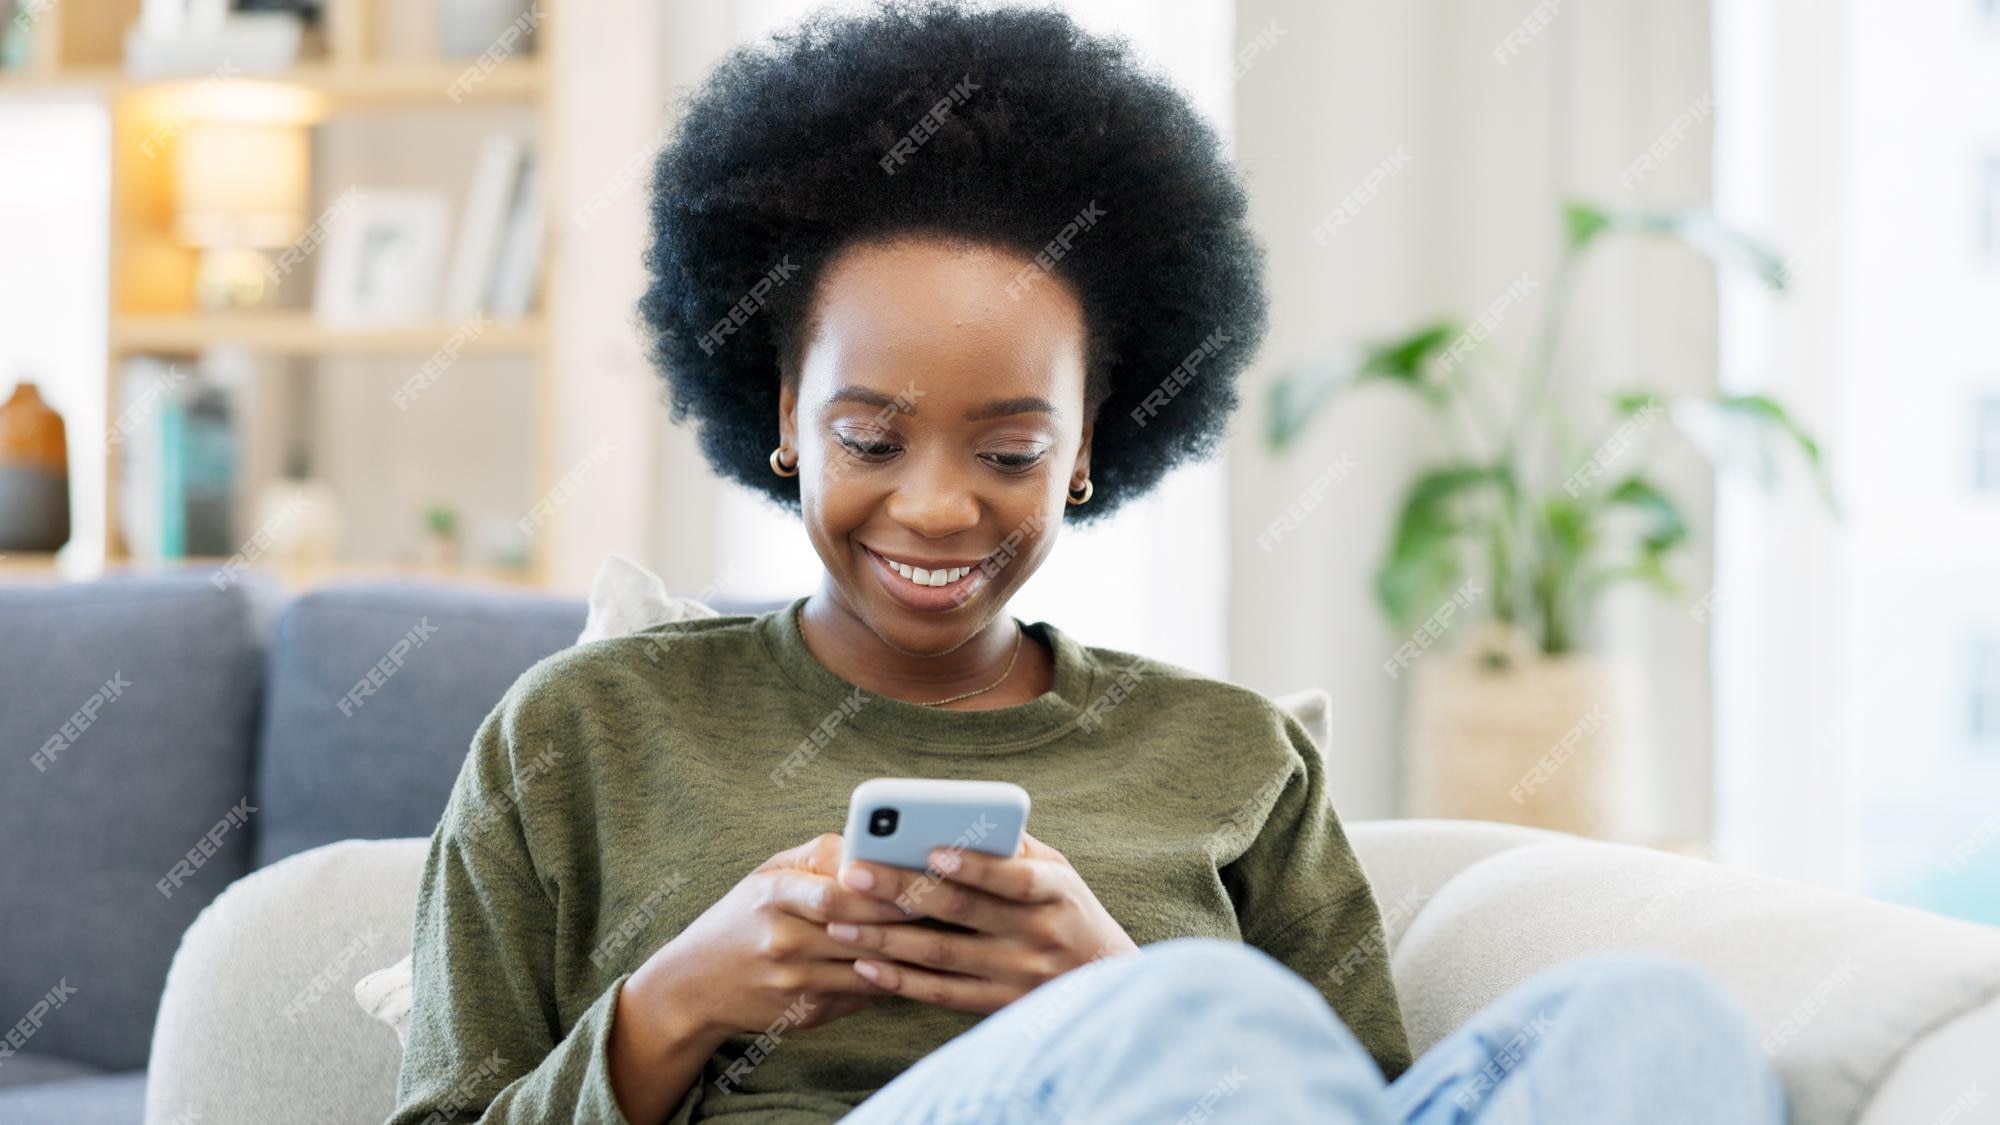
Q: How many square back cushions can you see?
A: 2